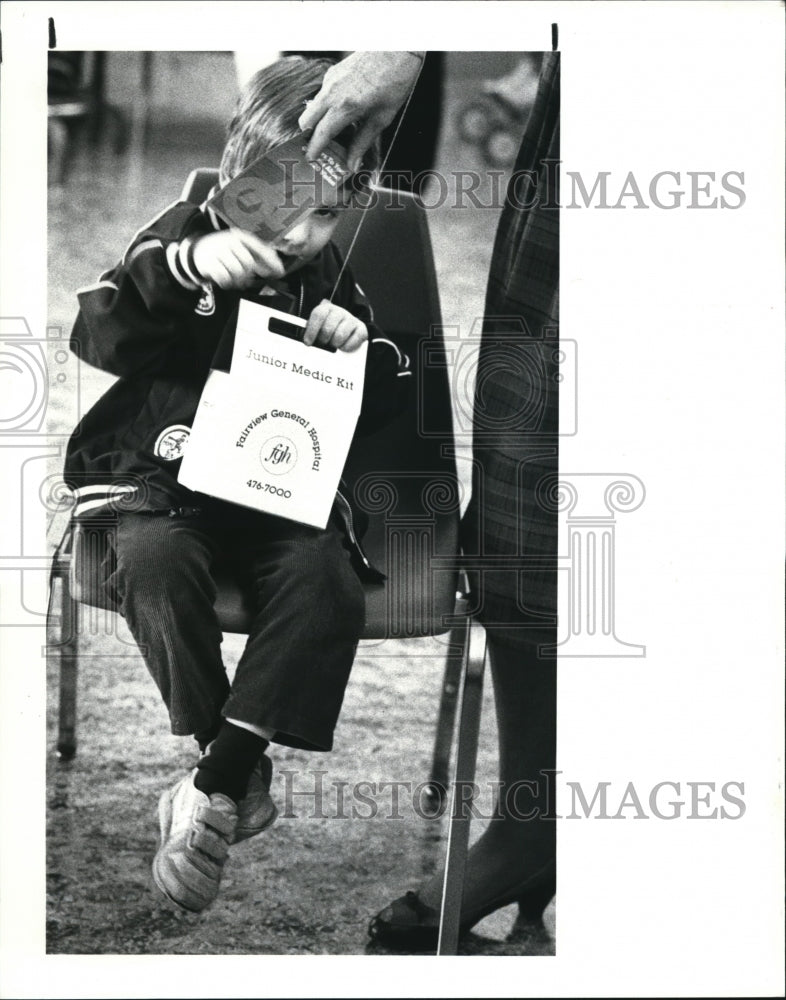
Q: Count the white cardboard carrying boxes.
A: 1